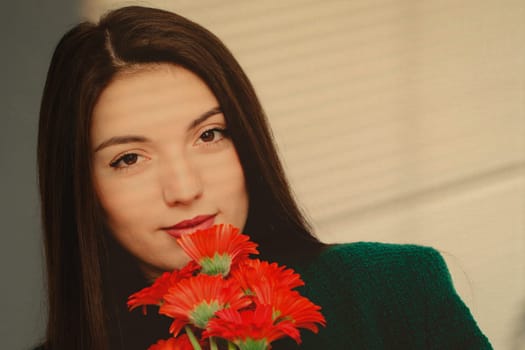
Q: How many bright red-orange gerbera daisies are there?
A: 7